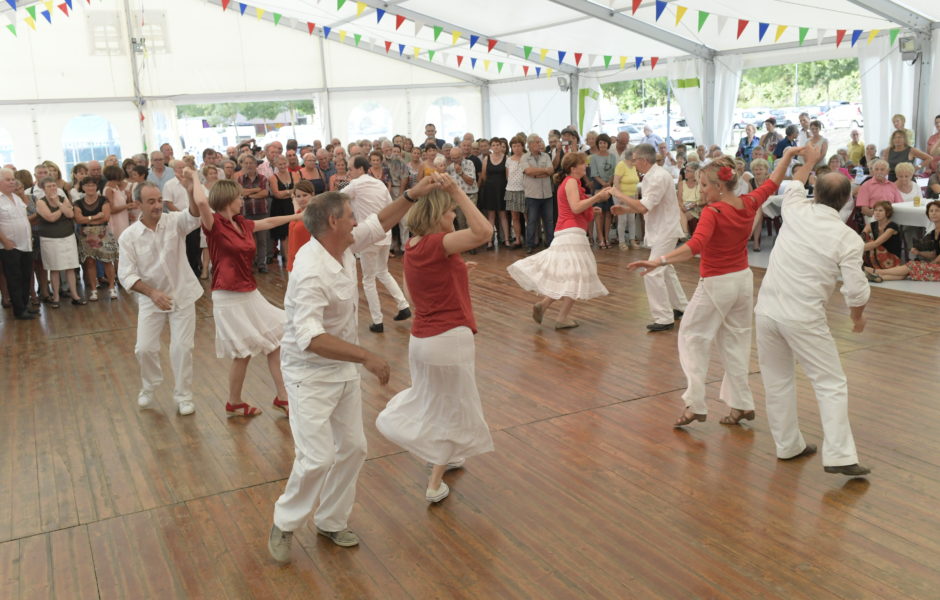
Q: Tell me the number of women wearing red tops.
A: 5